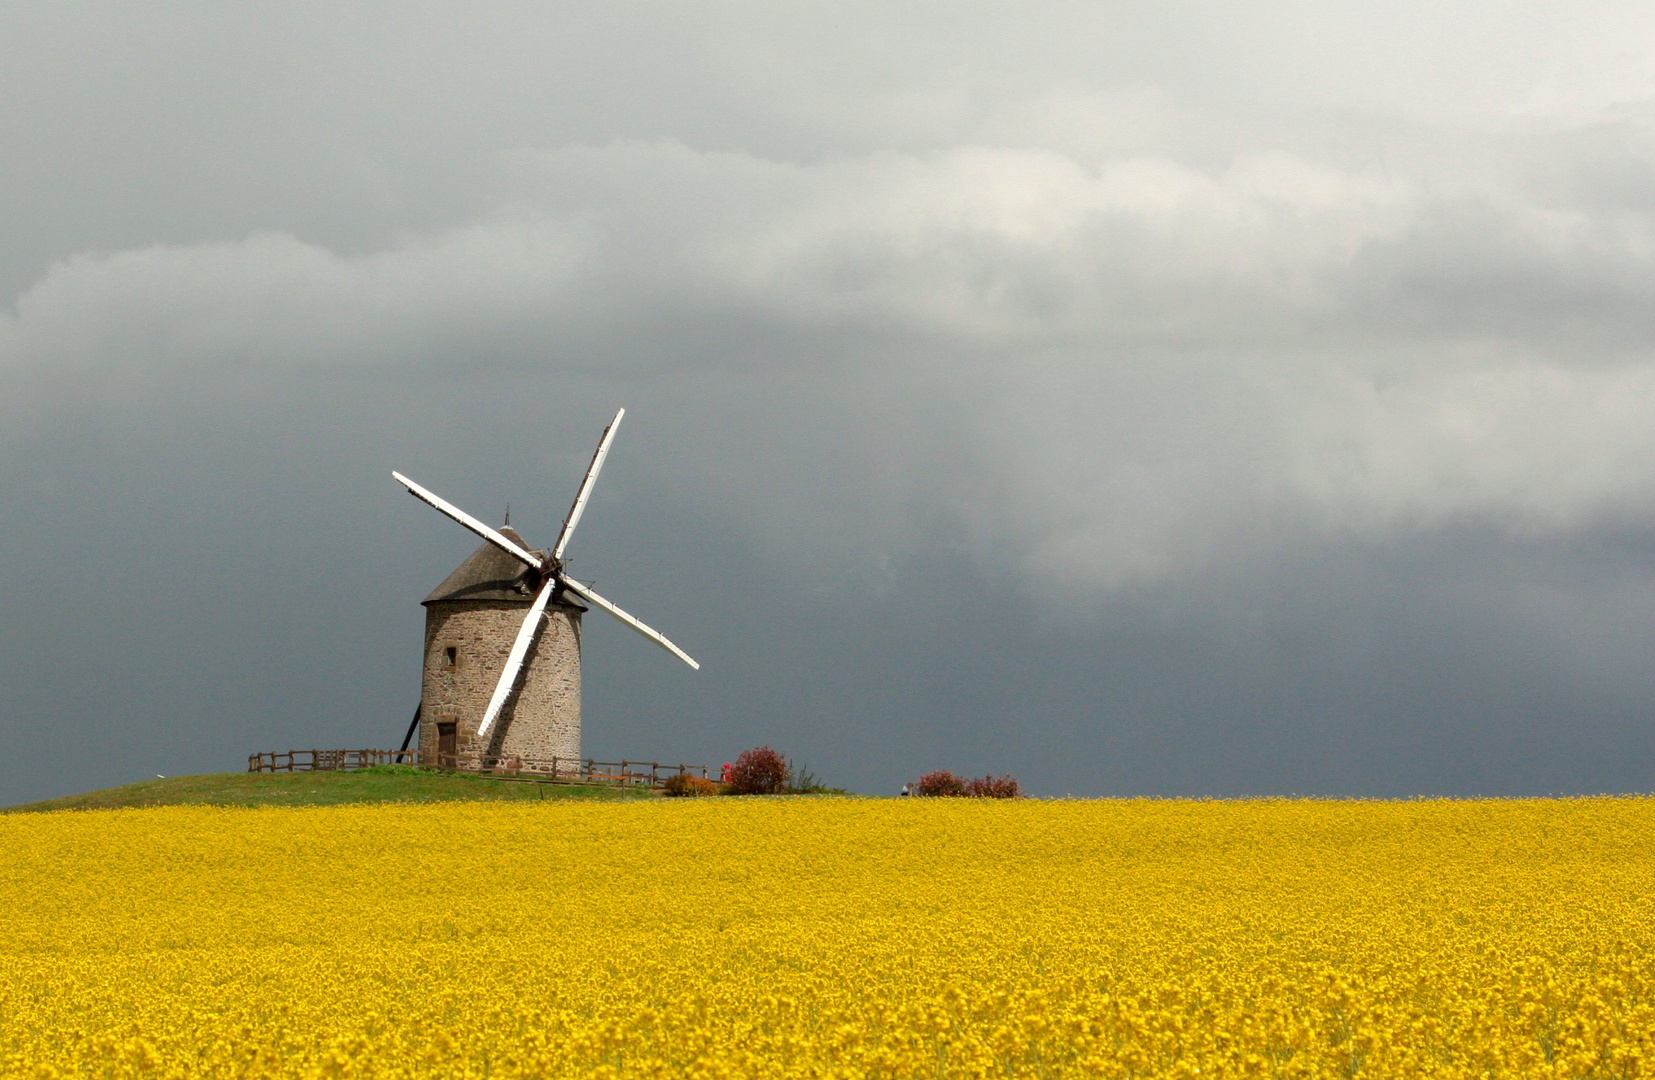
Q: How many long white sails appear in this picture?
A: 4